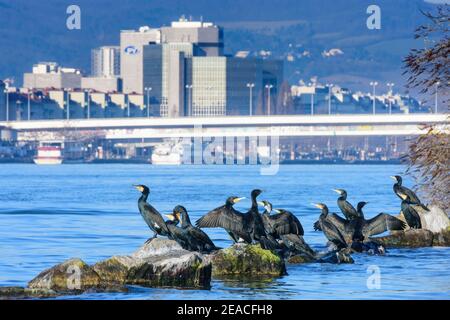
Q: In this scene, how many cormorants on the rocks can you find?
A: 12